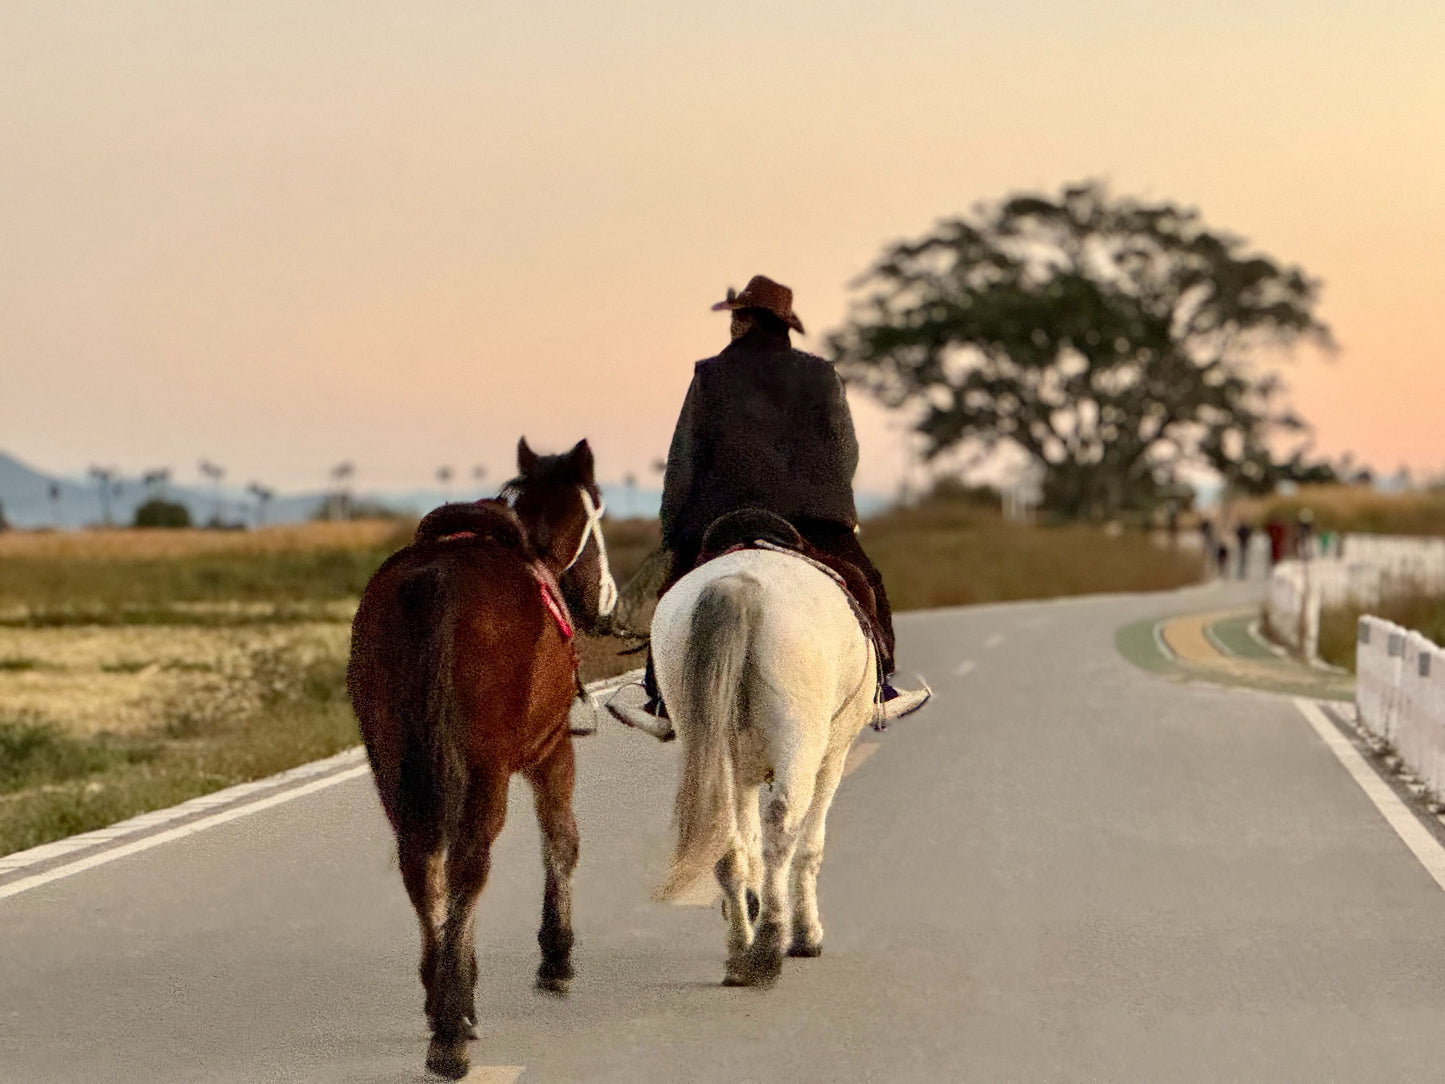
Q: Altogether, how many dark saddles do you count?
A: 2